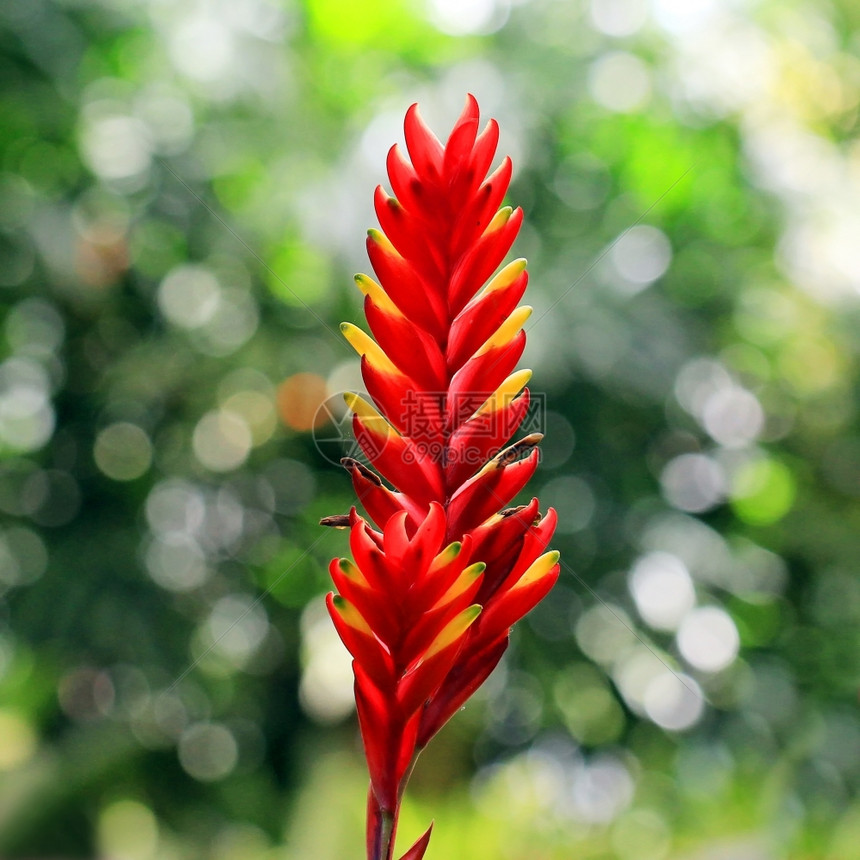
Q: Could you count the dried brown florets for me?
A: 4